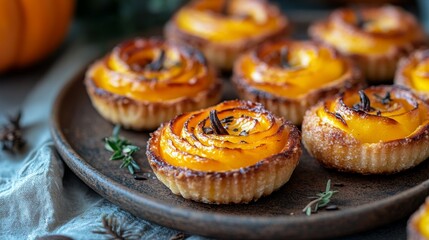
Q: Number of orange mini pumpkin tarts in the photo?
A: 8